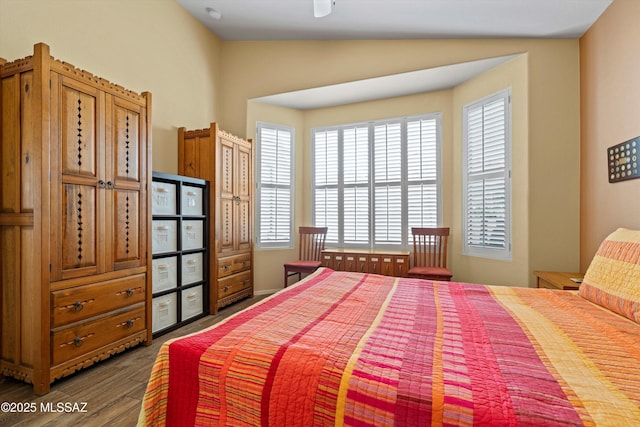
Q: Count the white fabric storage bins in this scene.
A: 8